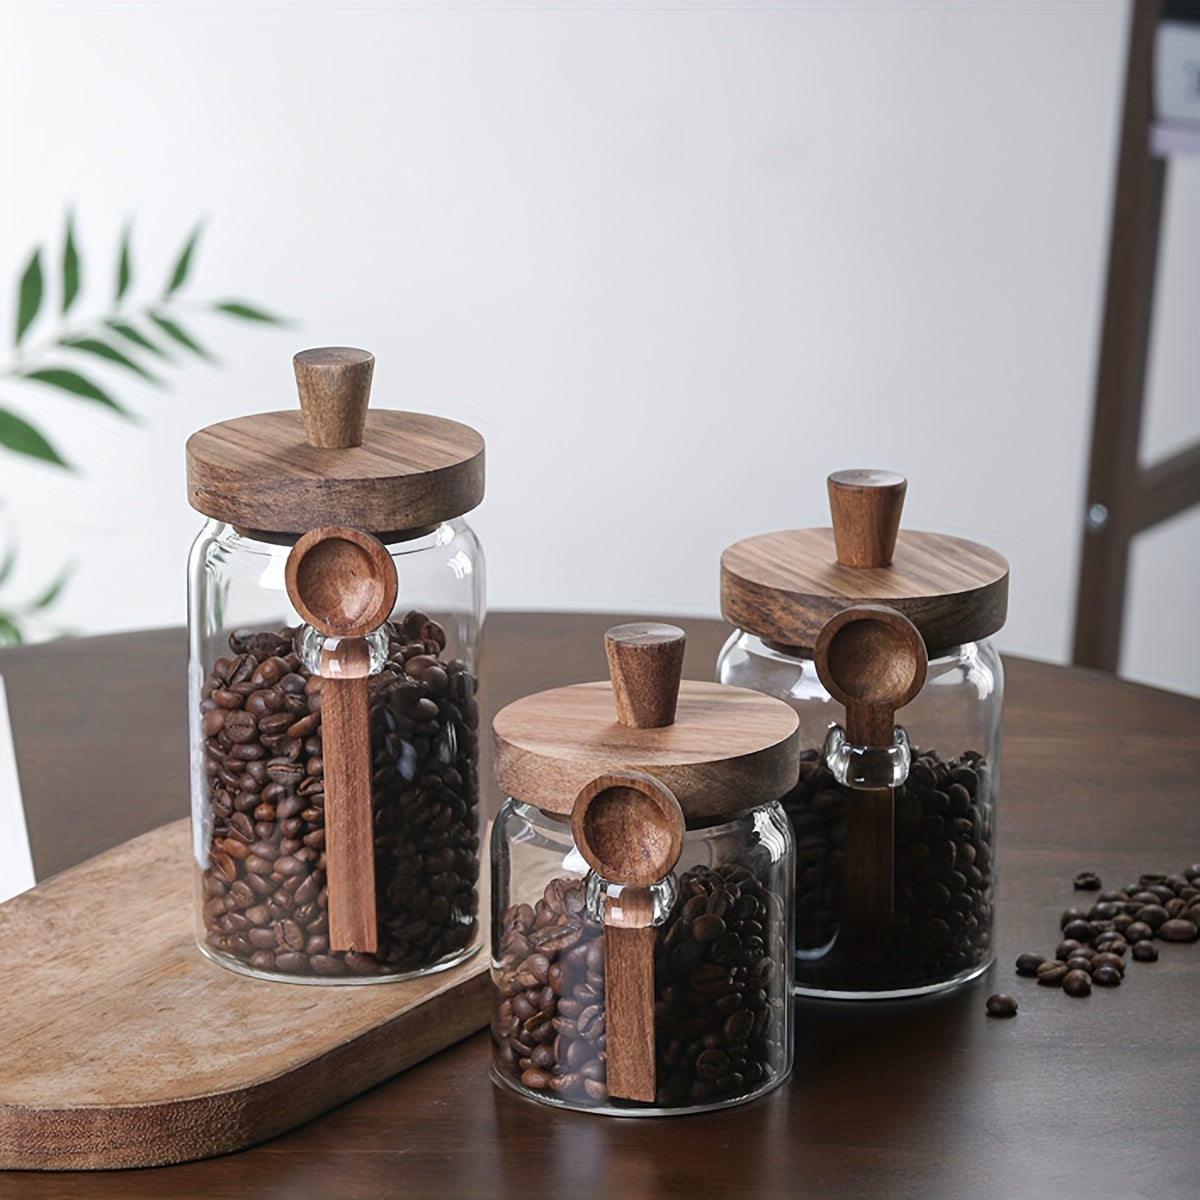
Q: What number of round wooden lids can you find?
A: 3